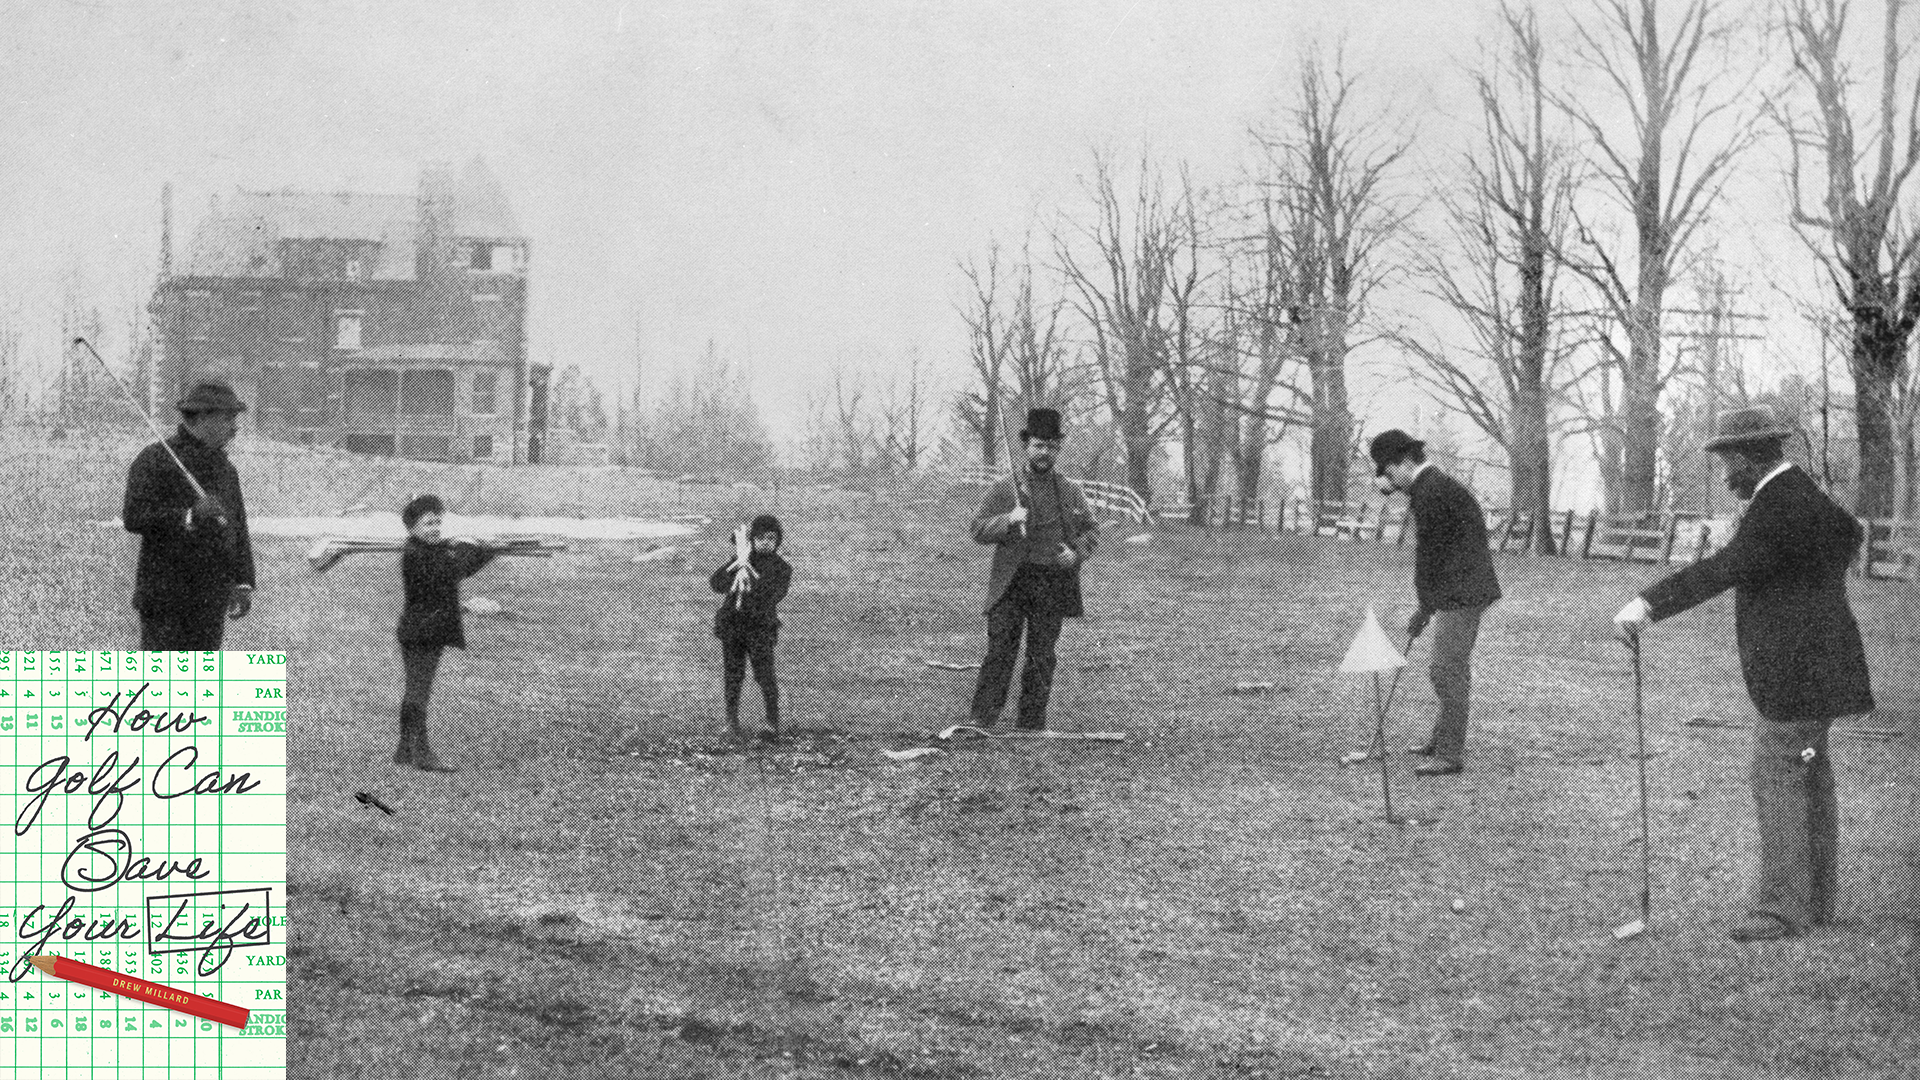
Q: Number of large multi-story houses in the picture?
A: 1